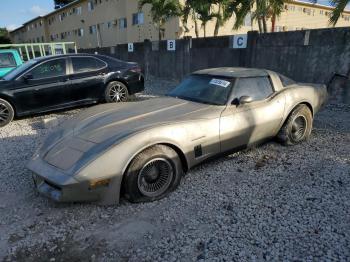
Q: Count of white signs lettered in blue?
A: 3